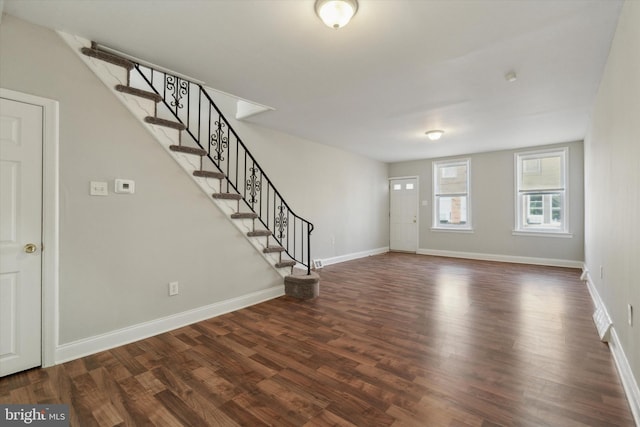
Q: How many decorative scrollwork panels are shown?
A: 4